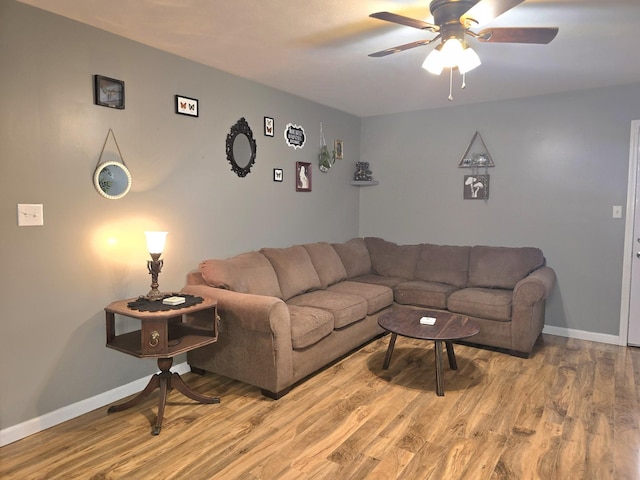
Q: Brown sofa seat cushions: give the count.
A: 6